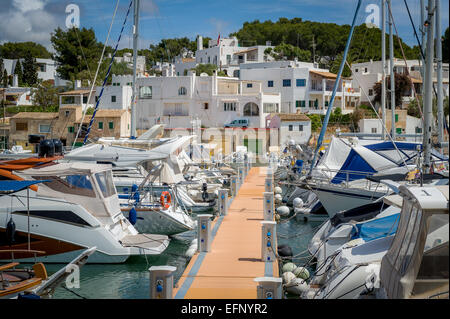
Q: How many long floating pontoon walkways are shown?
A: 1